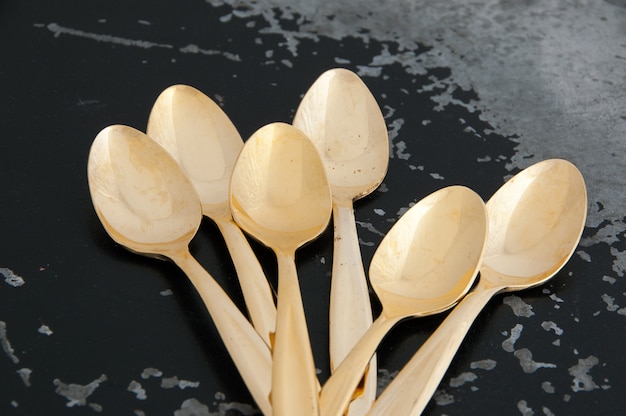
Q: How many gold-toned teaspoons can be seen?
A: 6